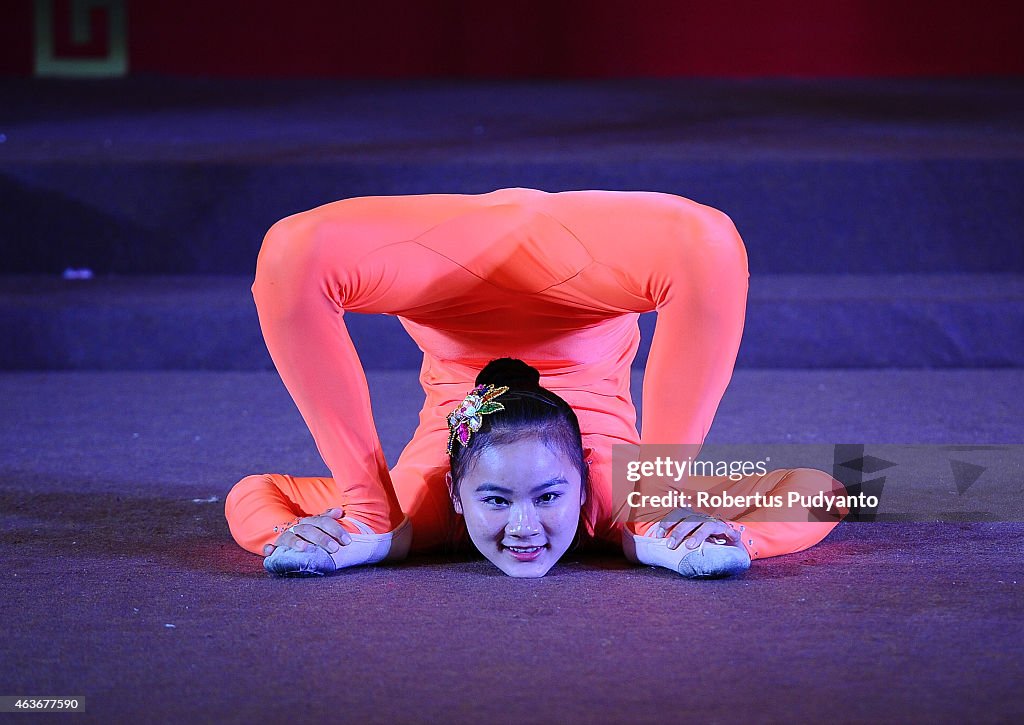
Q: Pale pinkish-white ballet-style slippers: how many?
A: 2